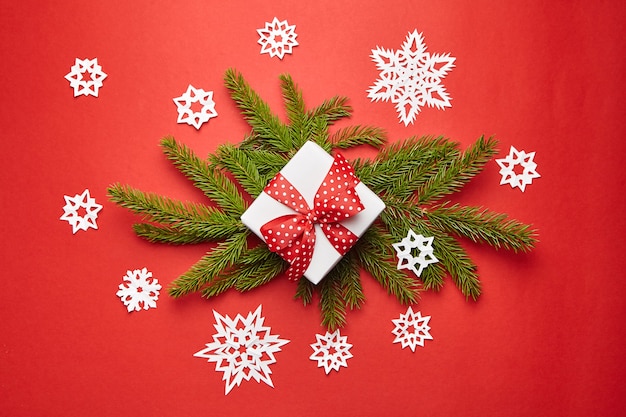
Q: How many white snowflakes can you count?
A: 11